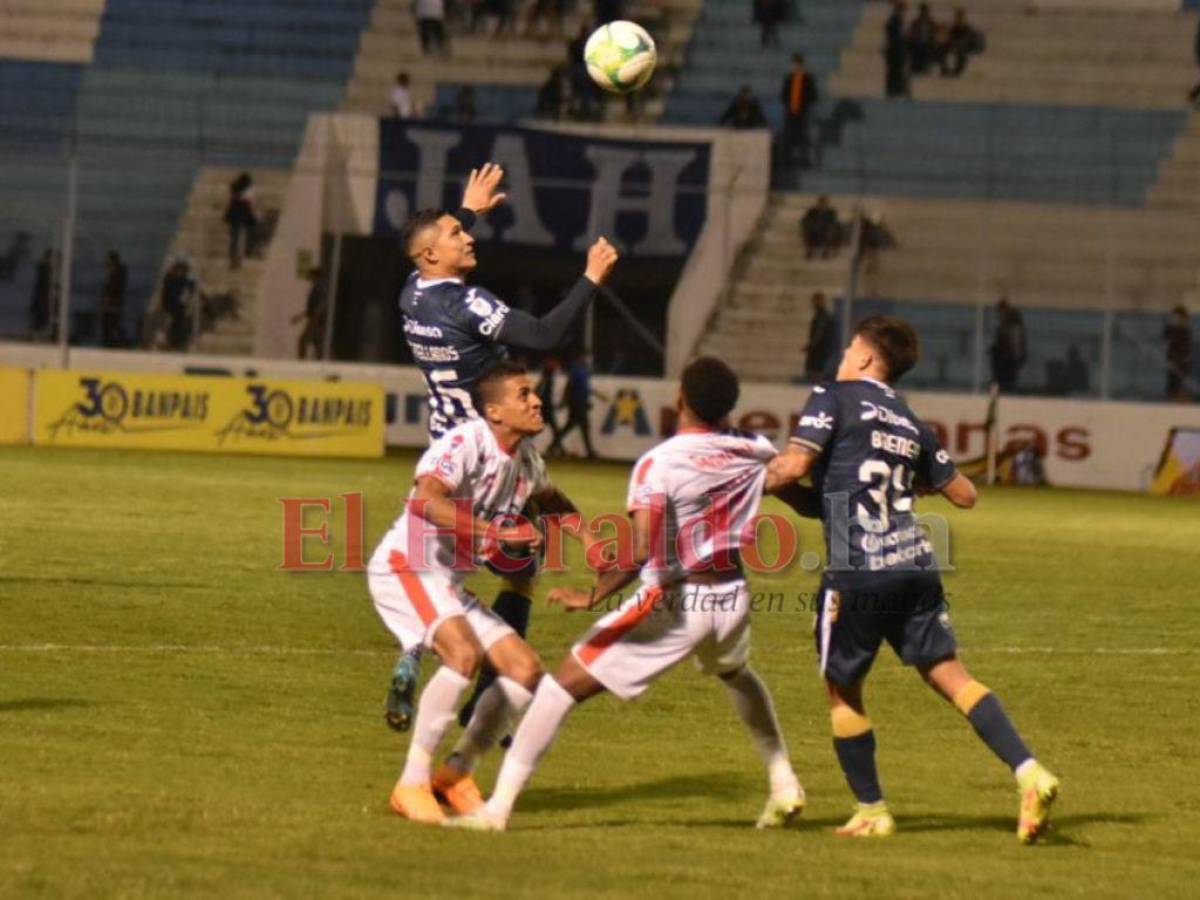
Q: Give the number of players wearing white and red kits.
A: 2